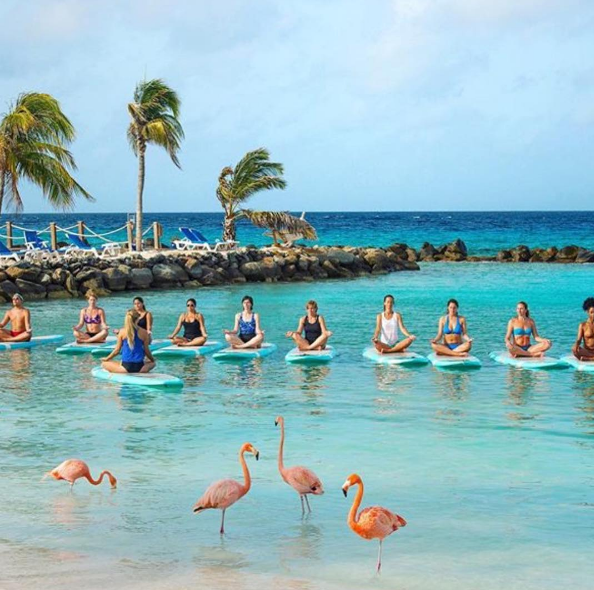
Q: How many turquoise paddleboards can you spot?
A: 11